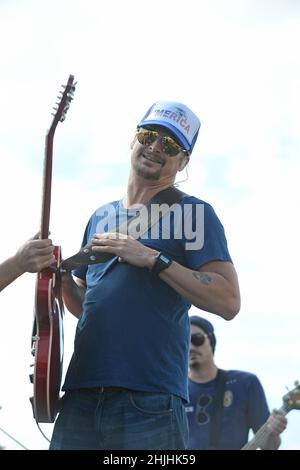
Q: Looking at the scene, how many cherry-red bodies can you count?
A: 1